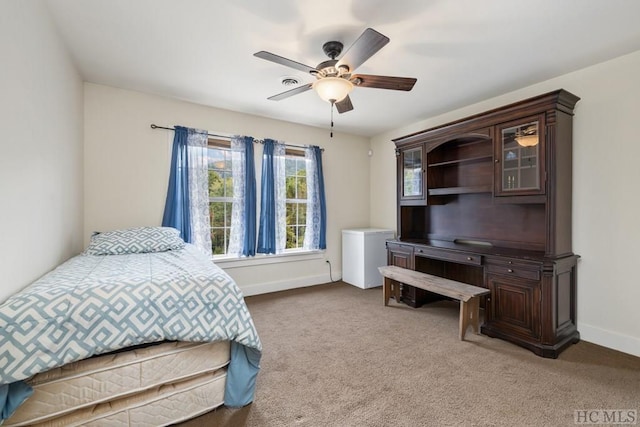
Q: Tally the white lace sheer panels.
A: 4